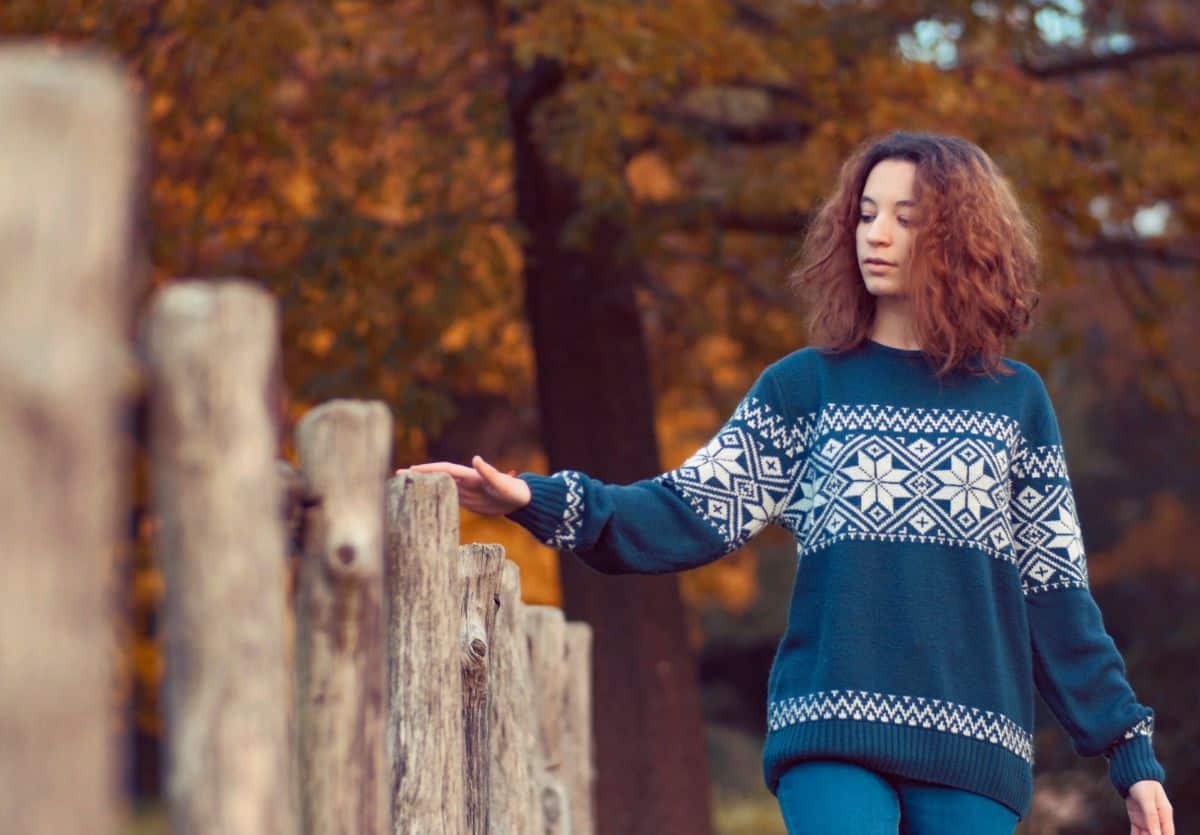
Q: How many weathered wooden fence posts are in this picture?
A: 8